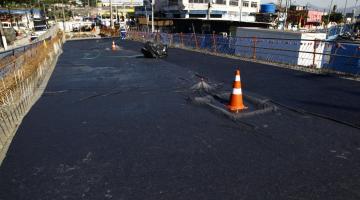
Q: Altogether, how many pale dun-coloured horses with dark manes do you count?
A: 0